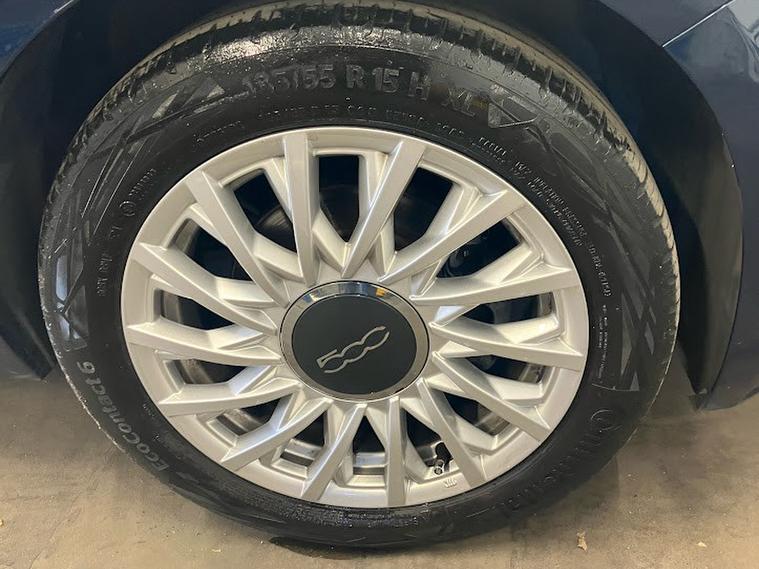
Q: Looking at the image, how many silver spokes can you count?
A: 14